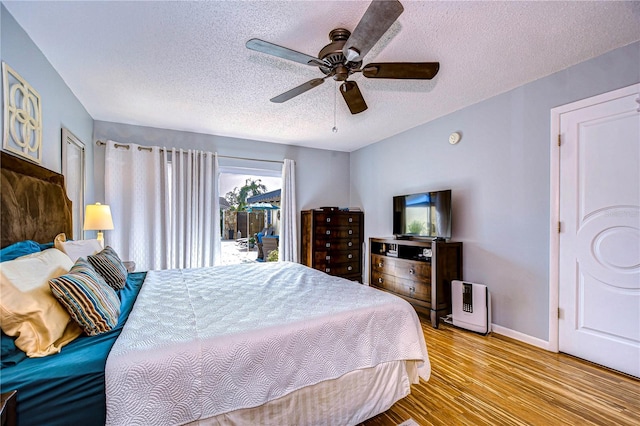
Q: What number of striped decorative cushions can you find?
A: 2